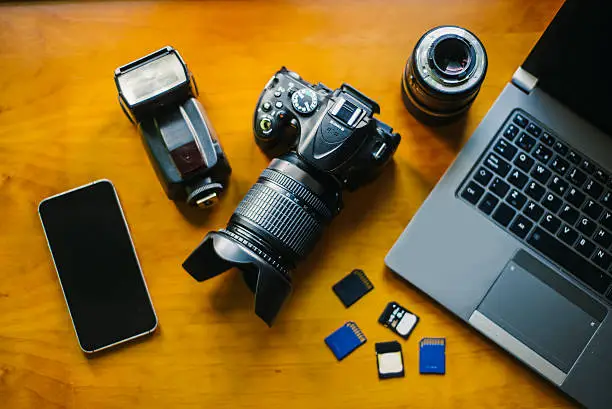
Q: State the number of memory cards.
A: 5